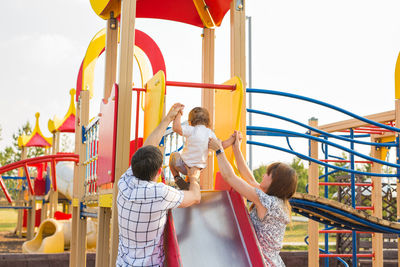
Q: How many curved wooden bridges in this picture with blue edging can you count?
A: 1